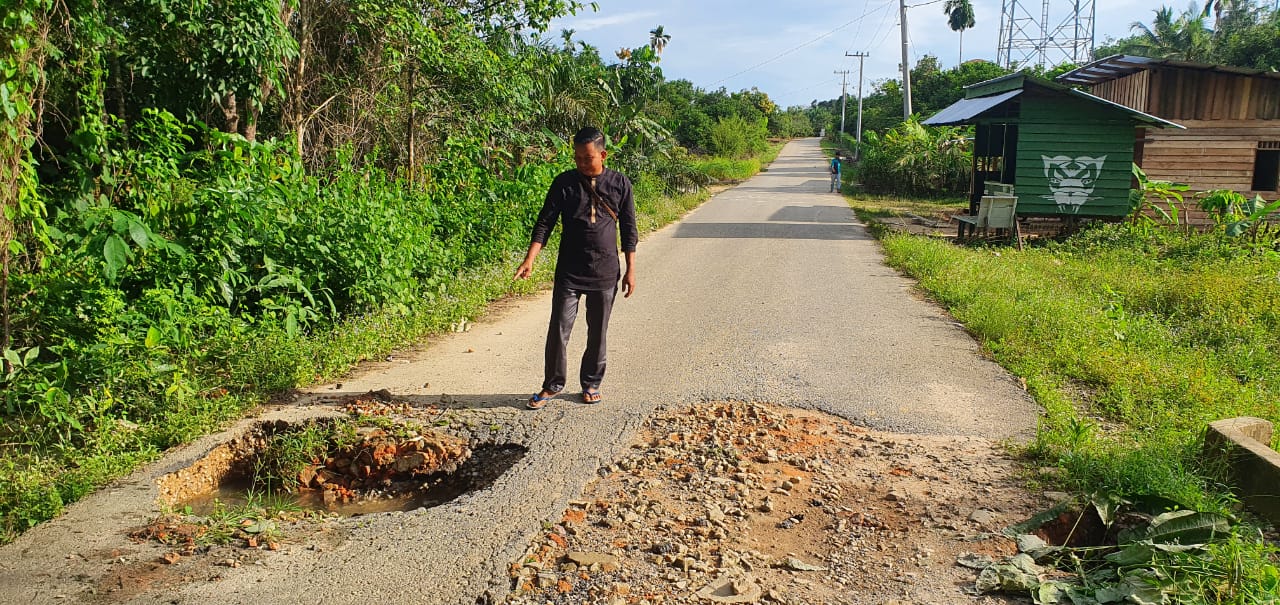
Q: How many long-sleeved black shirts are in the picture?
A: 1